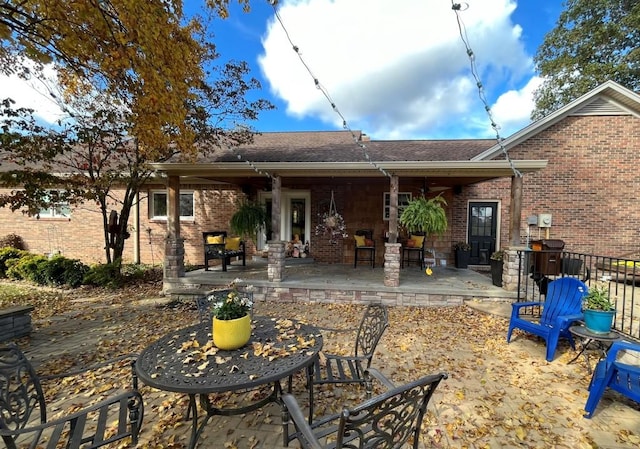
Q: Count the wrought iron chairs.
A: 4